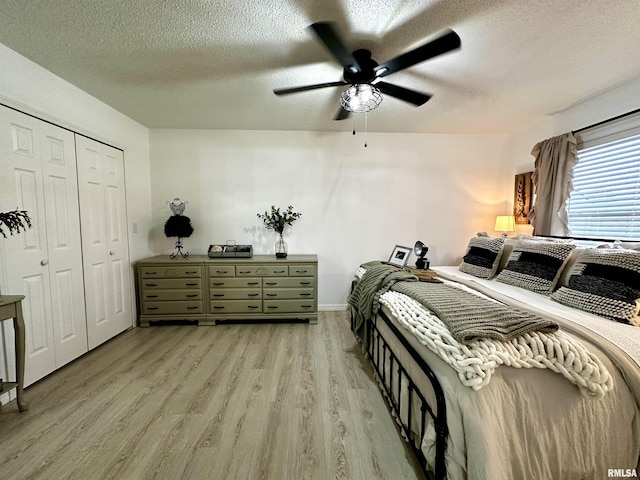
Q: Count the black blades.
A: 5